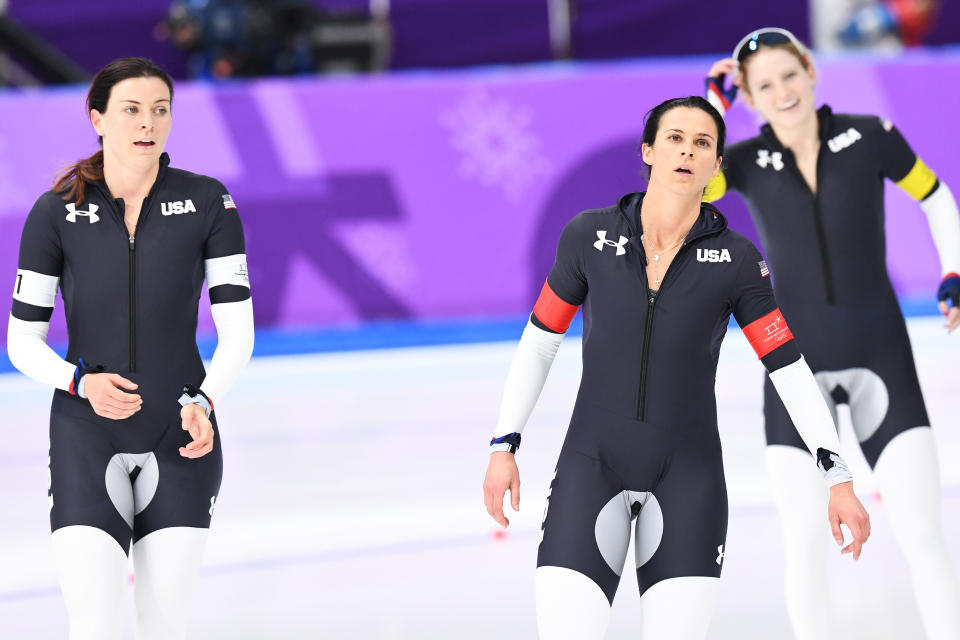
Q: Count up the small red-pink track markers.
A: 3